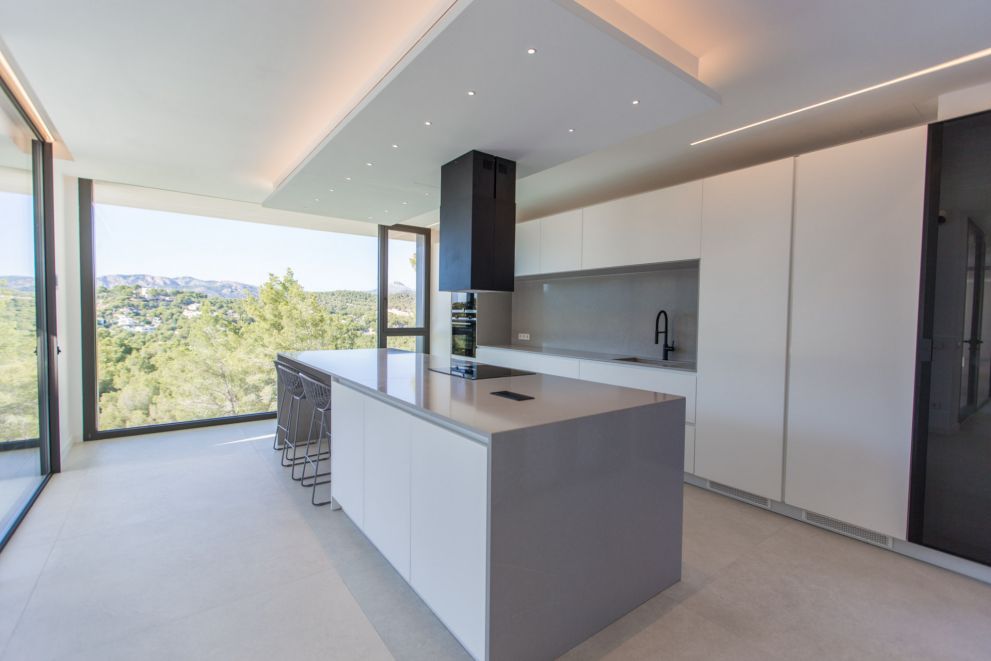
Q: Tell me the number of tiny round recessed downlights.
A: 14